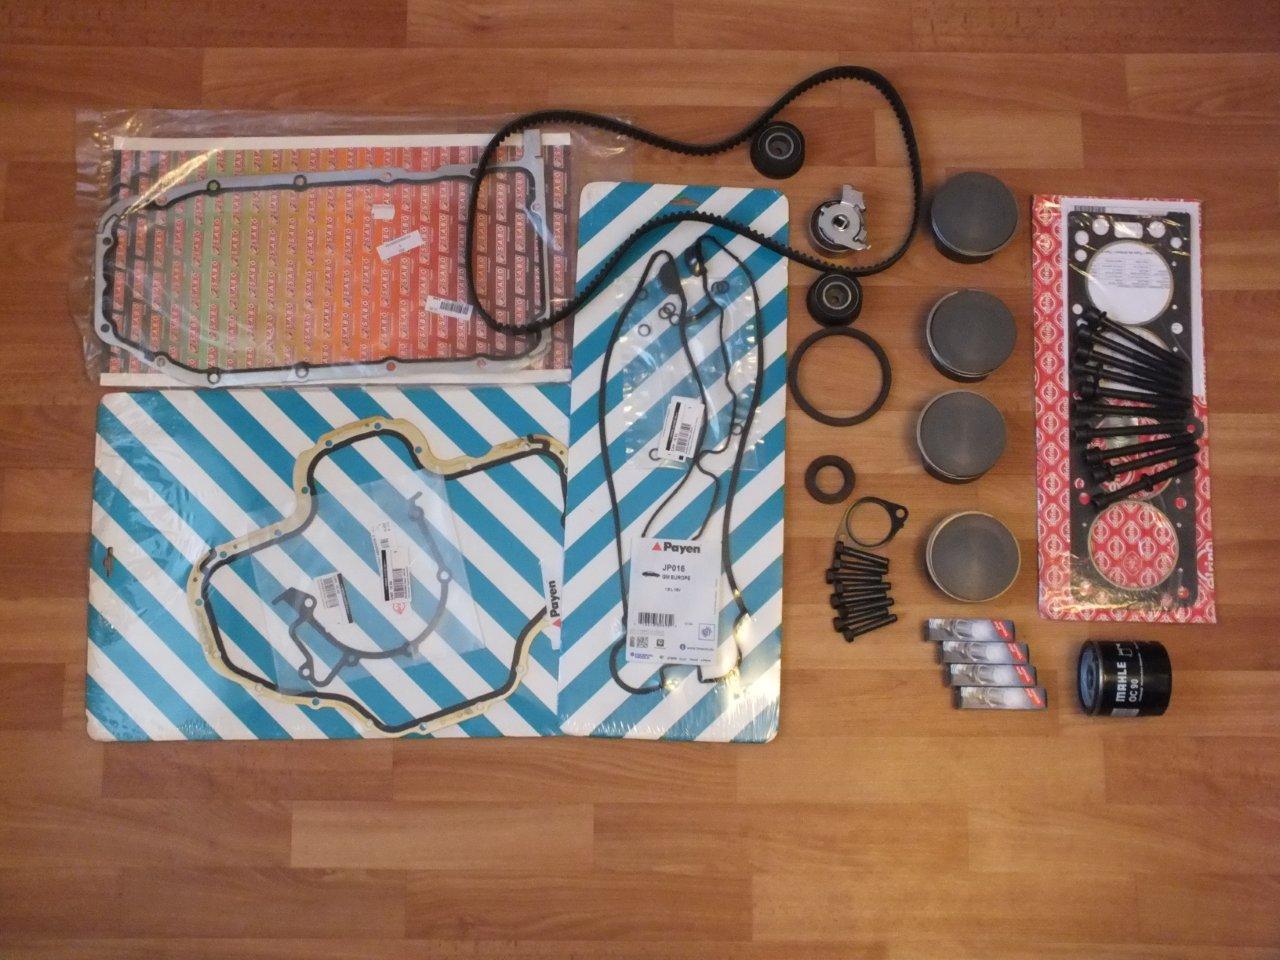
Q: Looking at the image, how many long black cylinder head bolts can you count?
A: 10